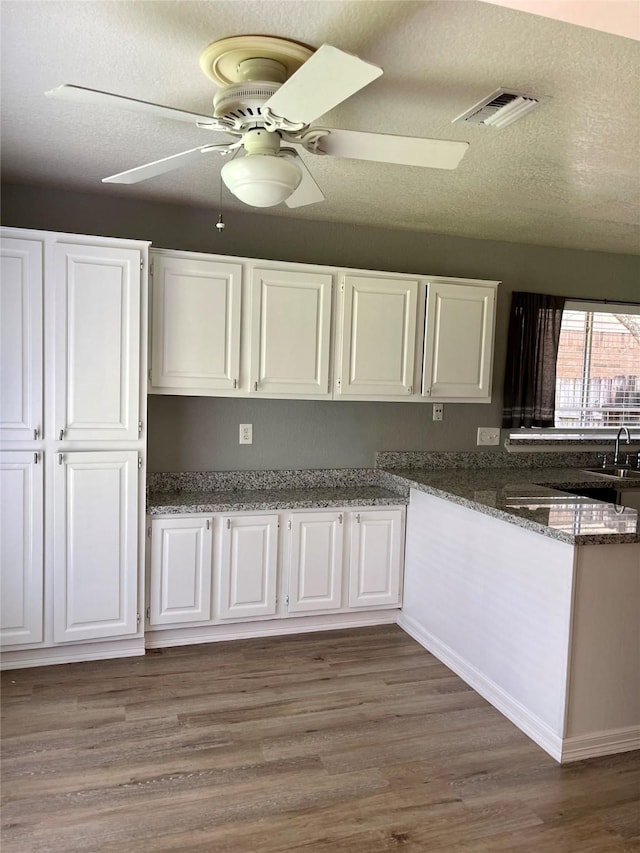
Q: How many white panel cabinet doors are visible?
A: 12